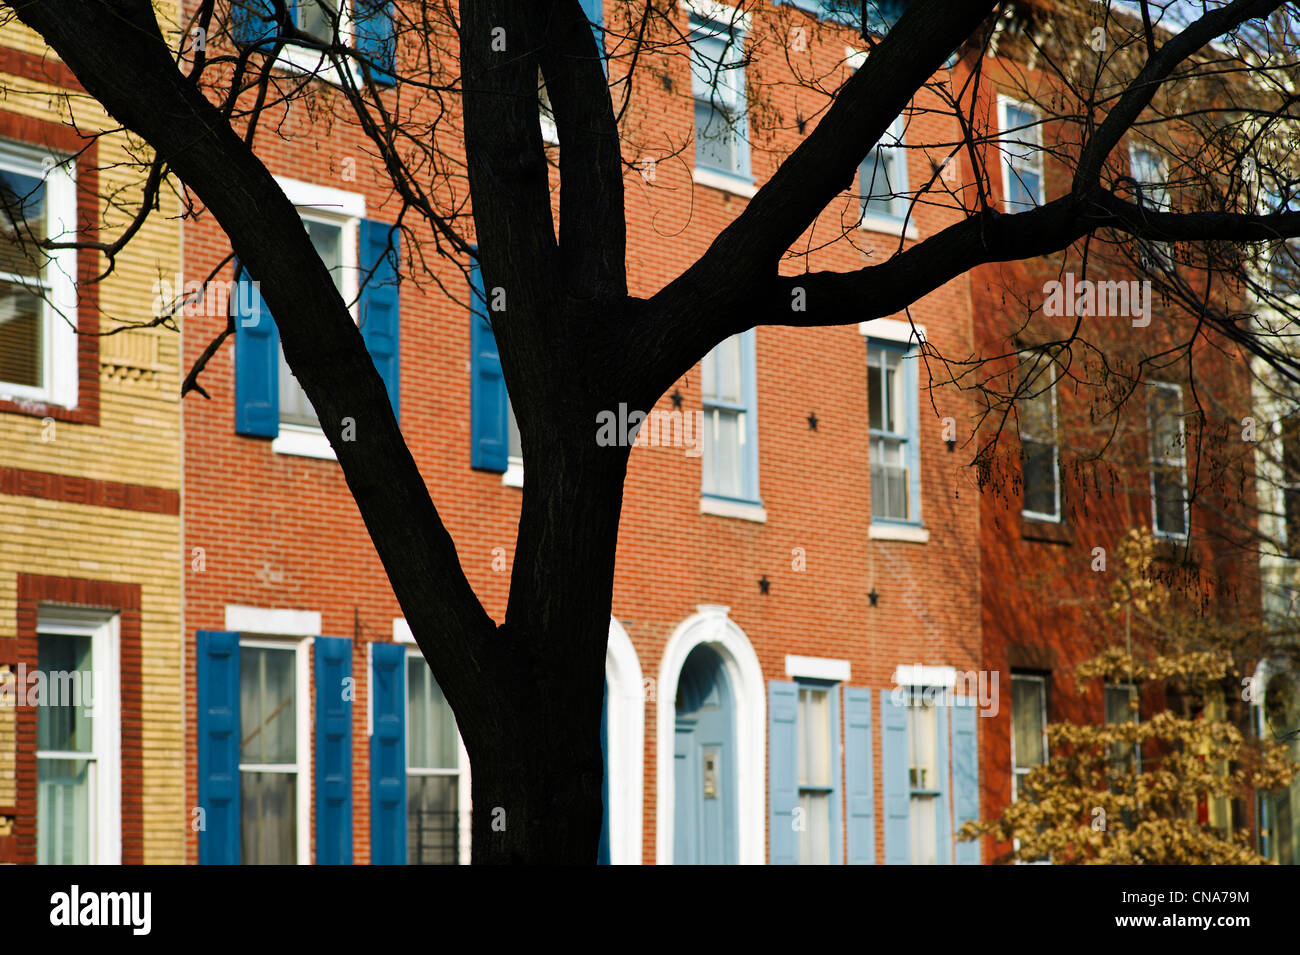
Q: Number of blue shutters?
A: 13